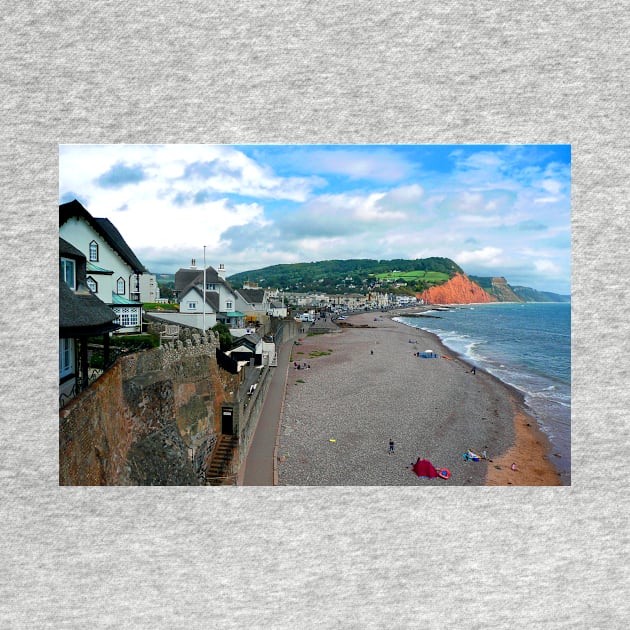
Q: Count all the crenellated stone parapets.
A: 1